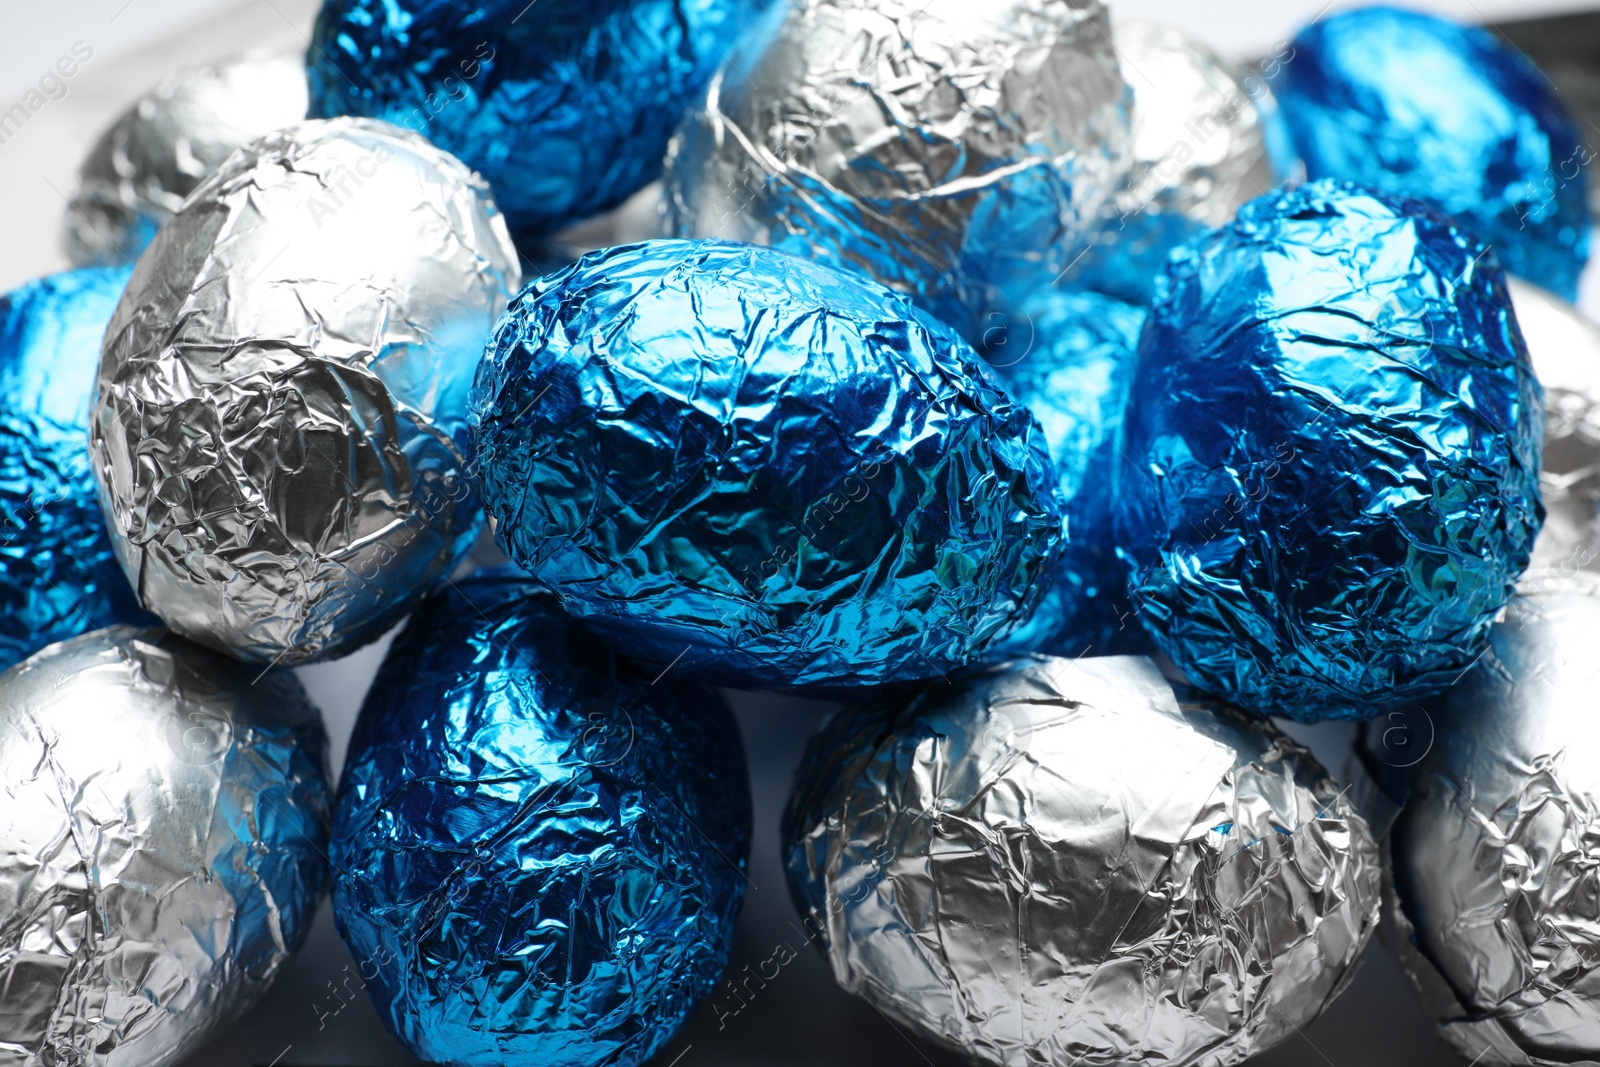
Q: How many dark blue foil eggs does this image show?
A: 7